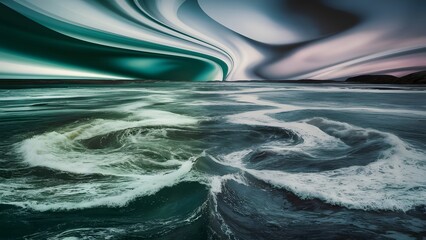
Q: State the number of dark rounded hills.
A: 2